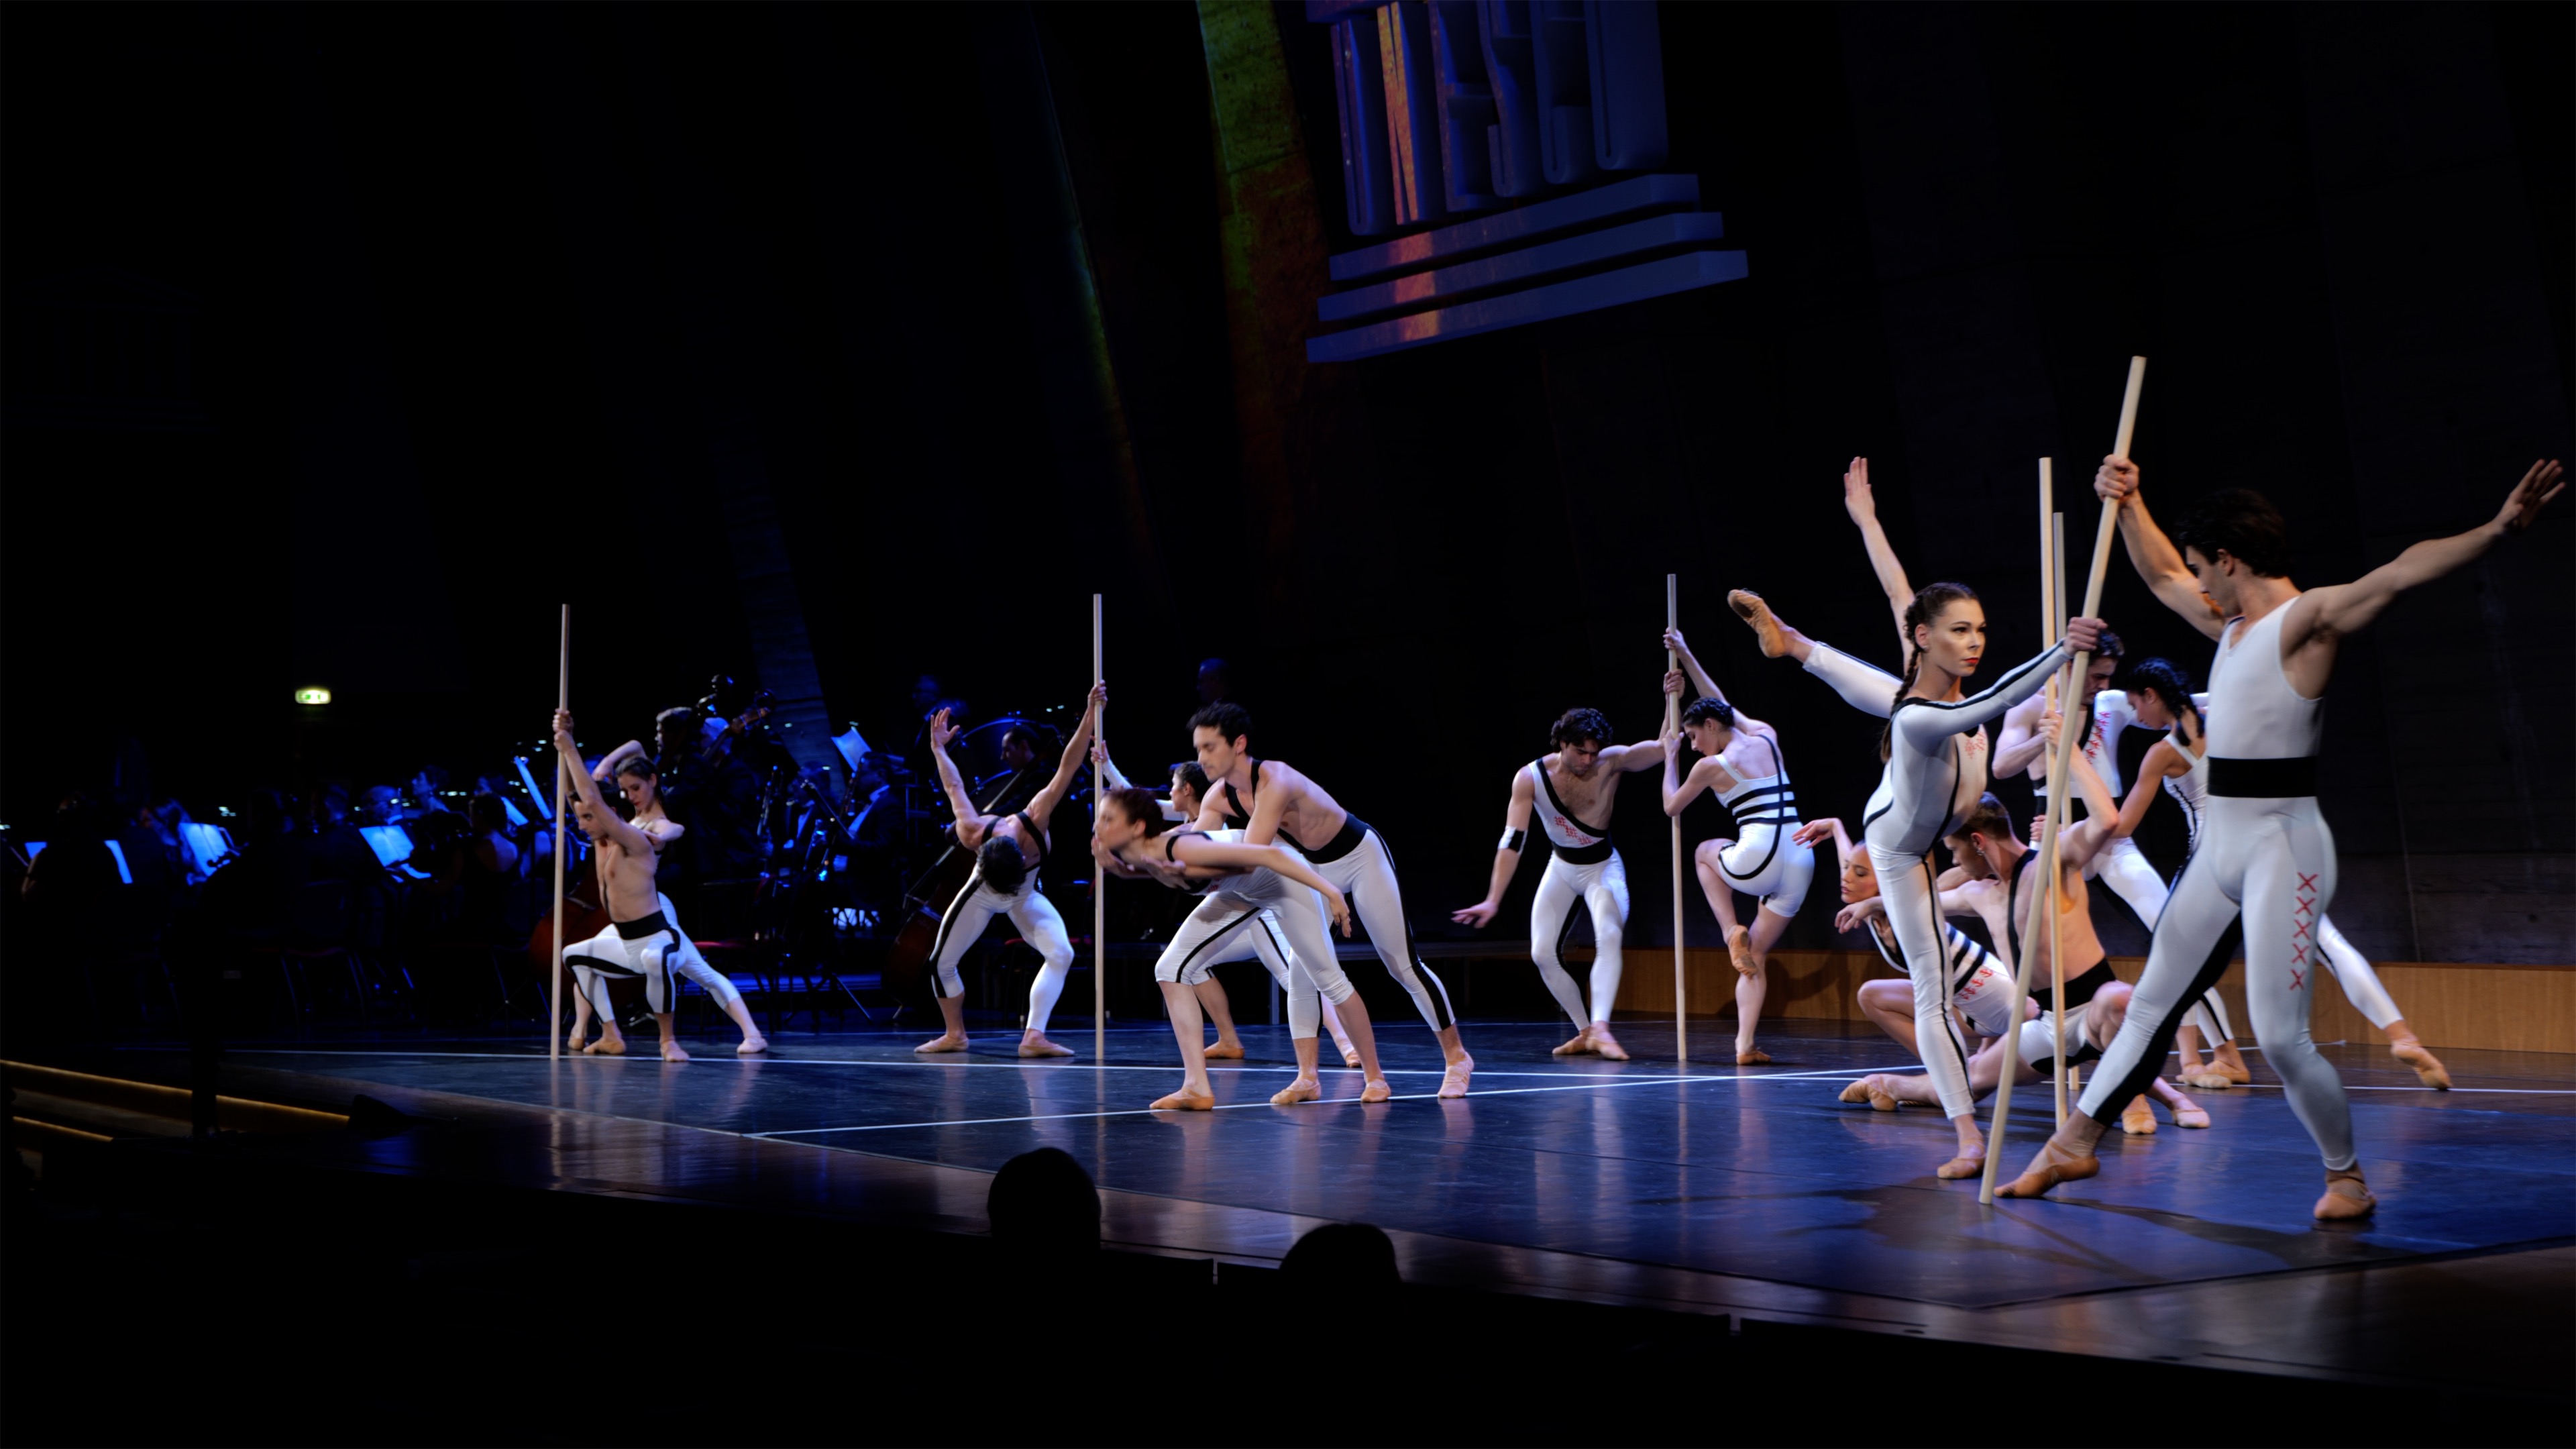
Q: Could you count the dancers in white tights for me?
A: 14